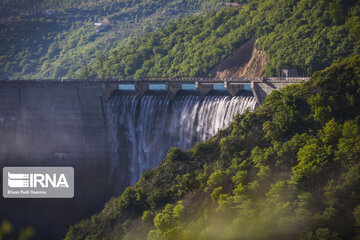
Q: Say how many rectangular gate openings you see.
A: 5